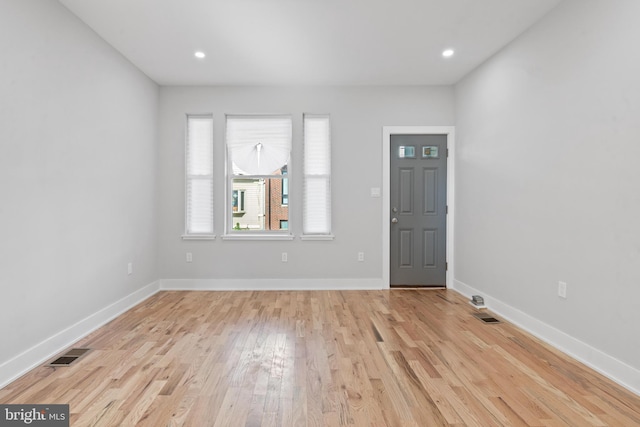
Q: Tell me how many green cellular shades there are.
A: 0